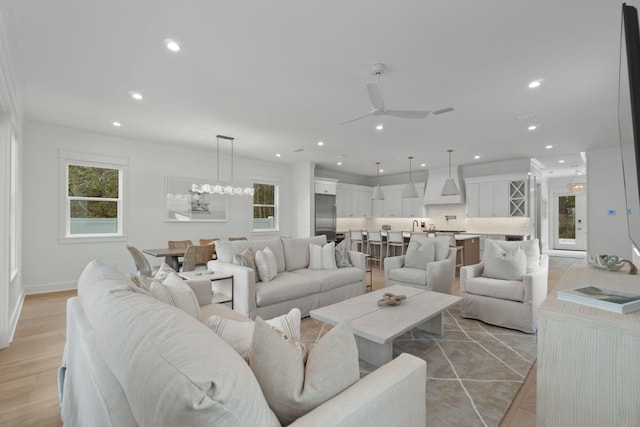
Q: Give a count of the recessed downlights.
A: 14